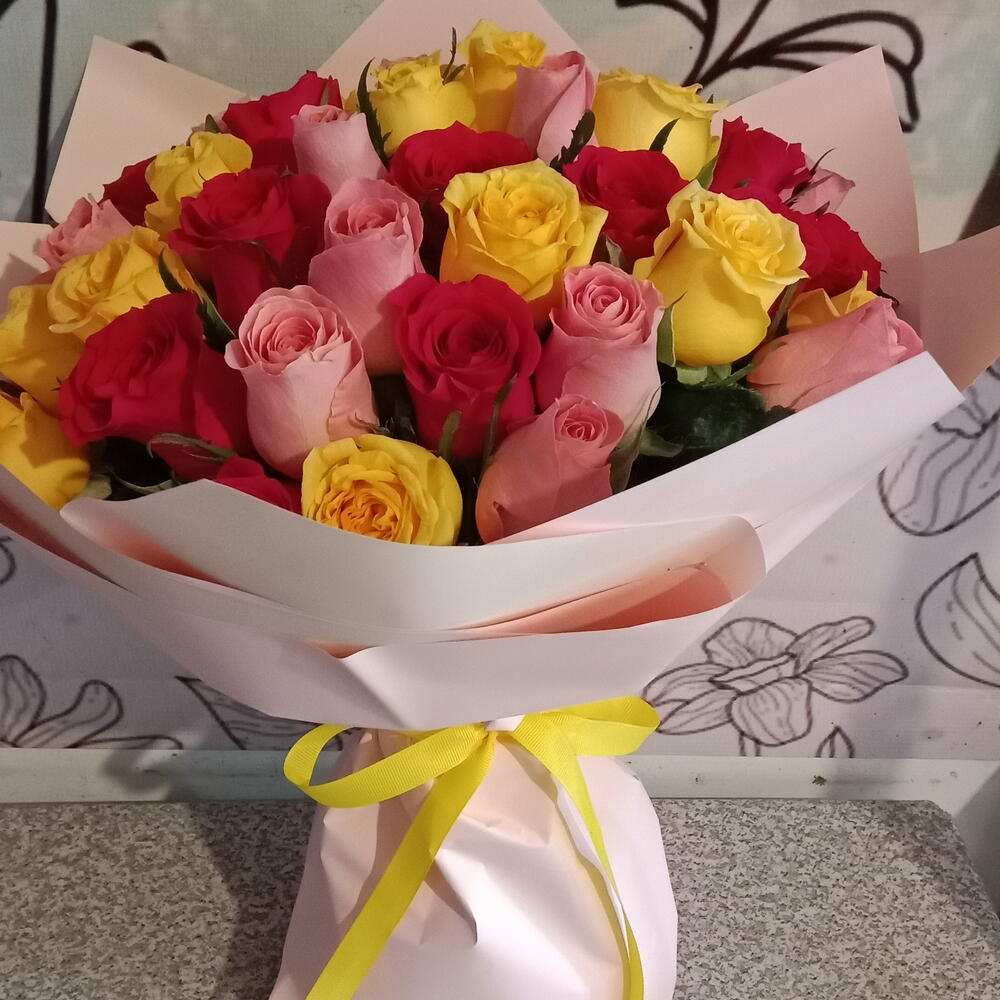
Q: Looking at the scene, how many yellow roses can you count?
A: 11